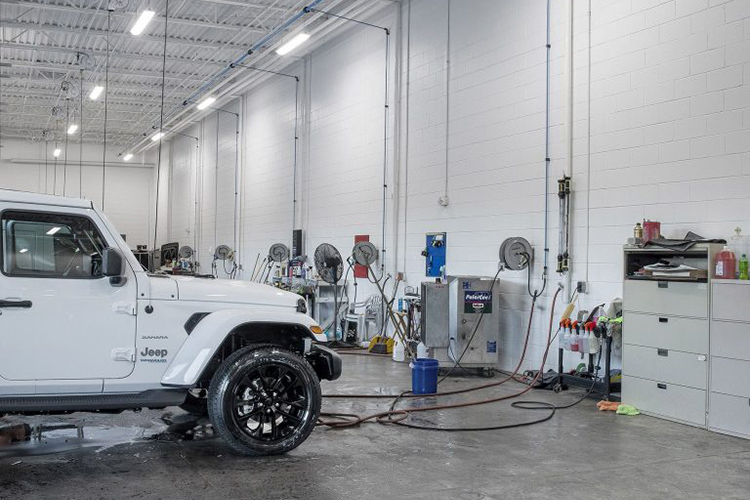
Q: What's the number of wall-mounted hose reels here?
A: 5